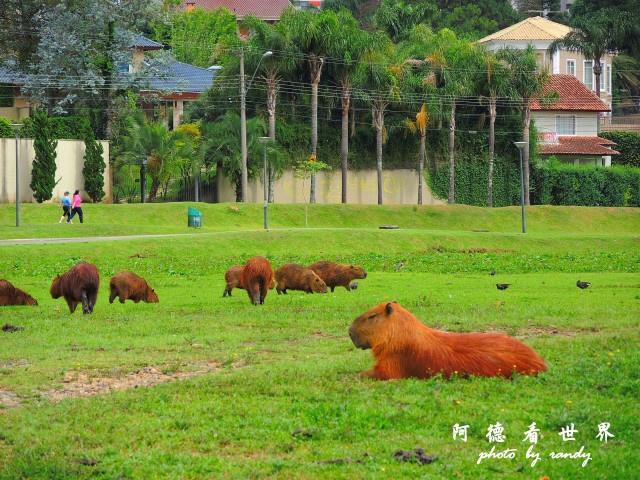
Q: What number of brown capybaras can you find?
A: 8